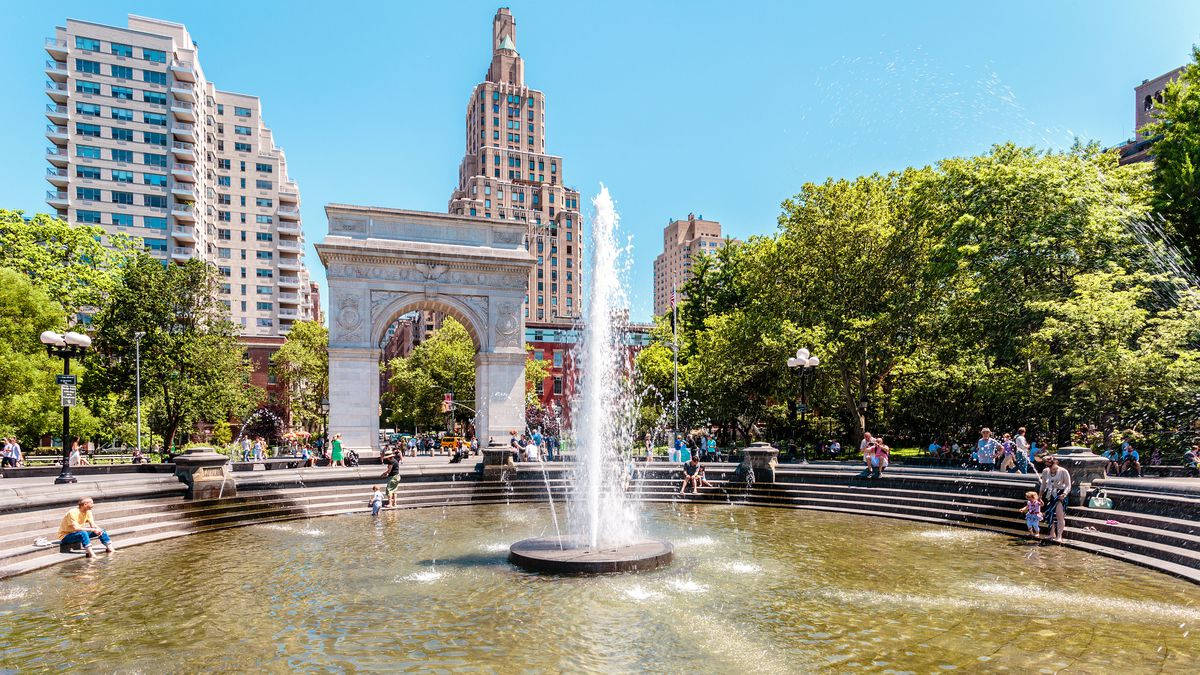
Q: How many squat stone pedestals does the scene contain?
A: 4